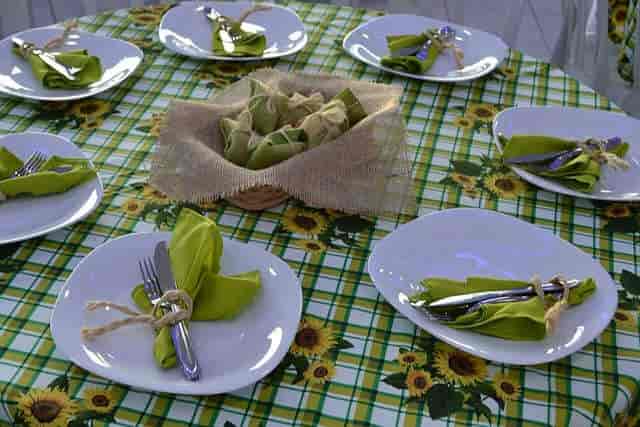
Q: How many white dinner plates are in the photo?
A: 7